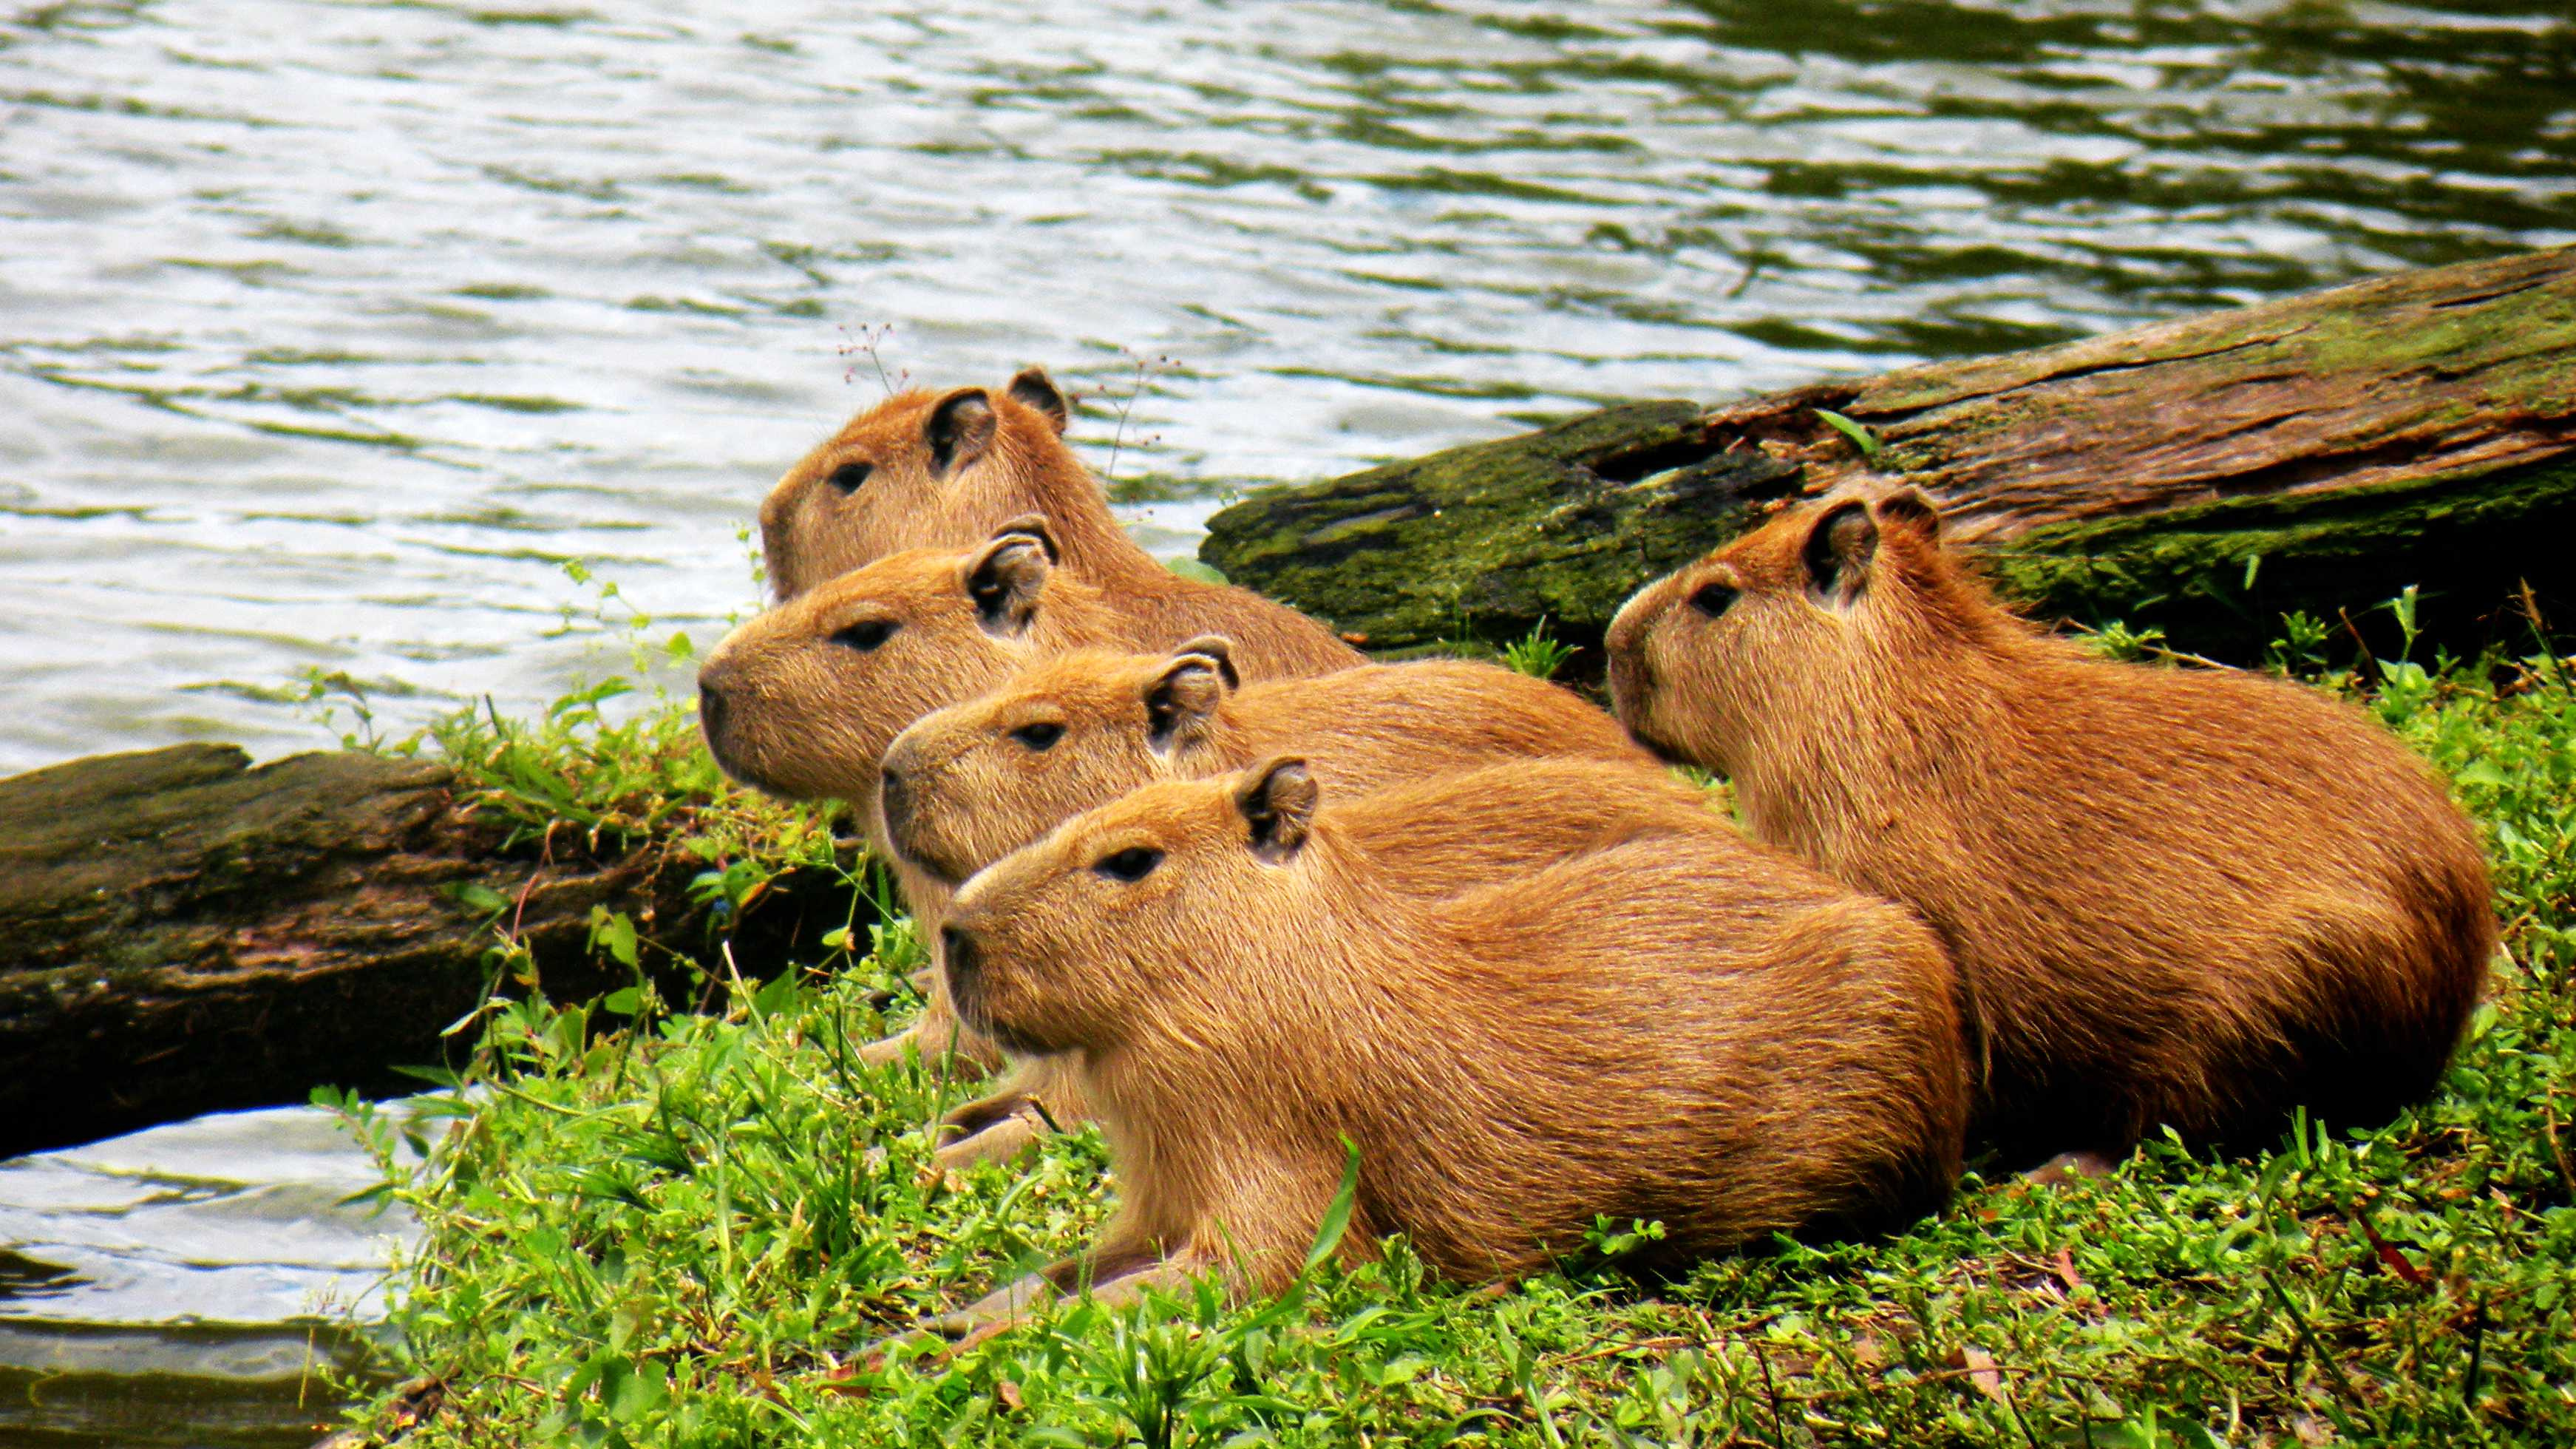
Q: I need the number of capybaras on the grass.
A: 5